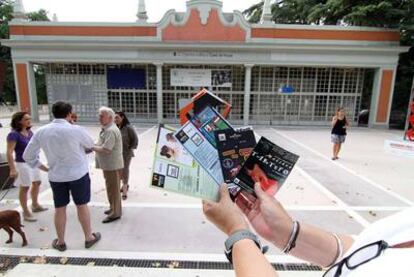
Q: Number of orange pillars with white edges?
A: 2